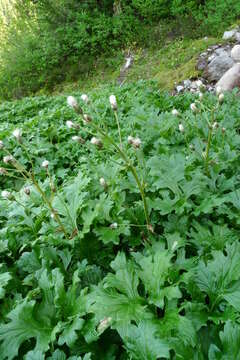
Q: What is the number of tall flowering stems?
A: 3